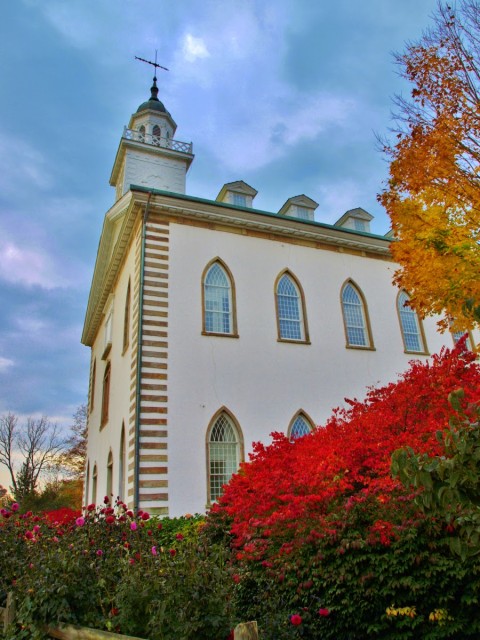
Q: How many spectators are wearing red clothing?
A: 0